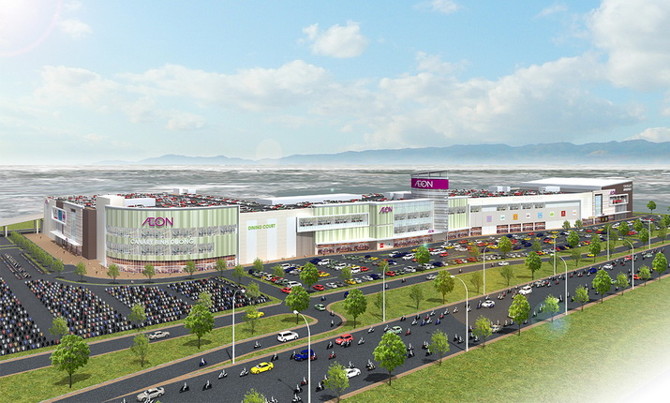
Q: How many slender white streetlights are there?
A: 10